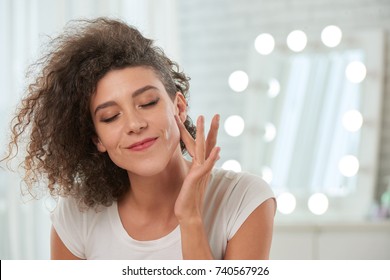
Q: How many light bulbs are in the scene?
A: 11